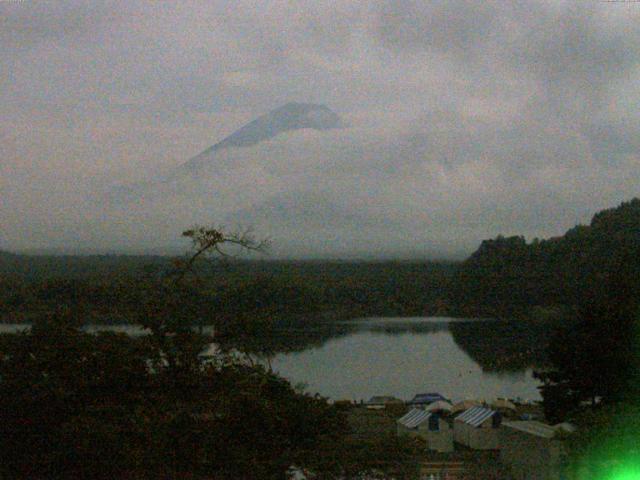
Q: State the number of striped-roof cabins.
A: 2